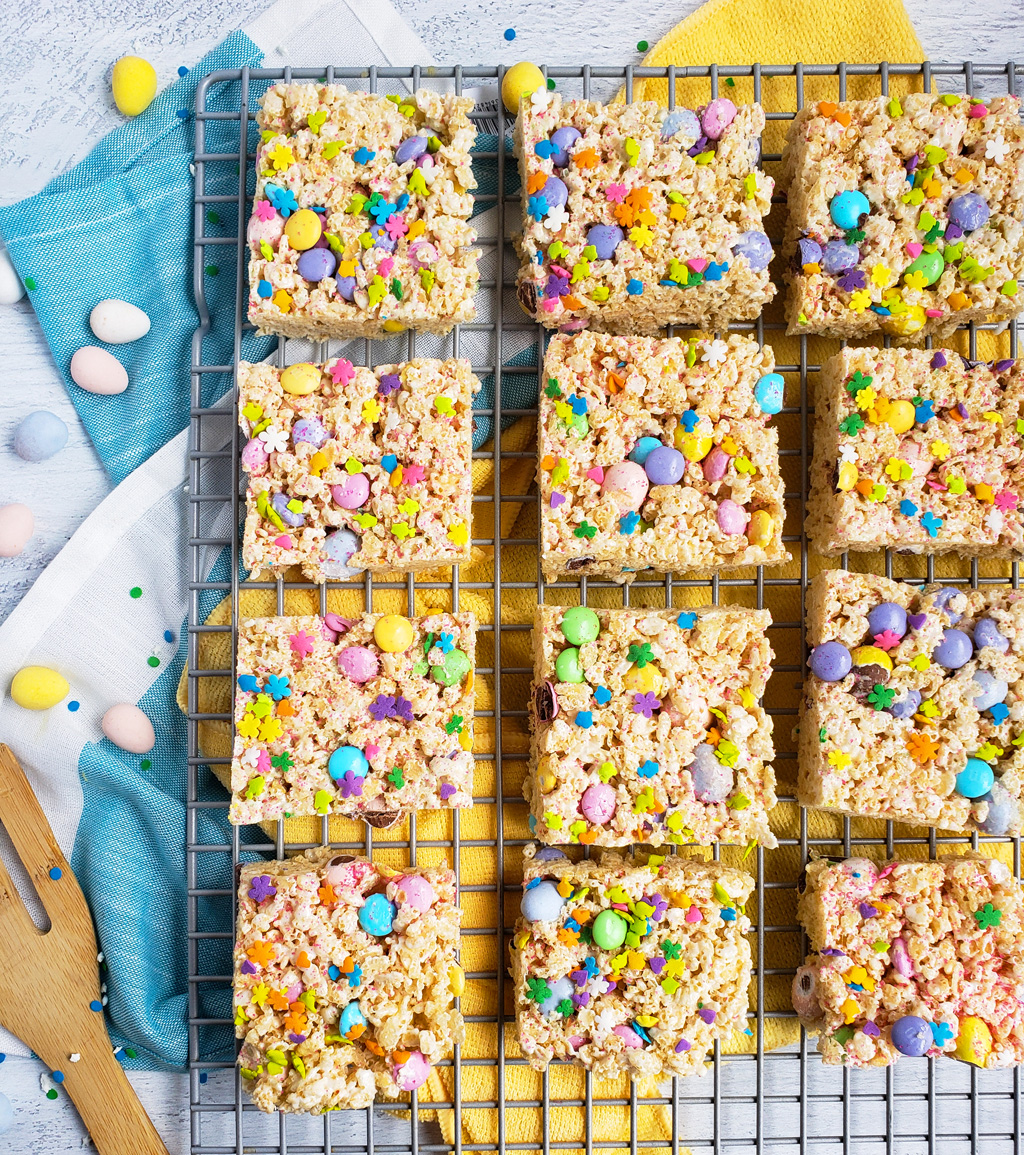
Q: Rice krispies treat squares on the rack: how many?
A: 12